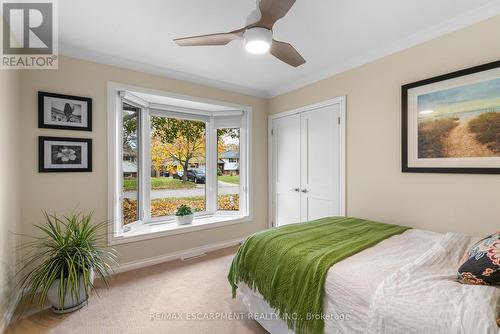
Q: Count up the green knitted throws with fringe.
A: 1